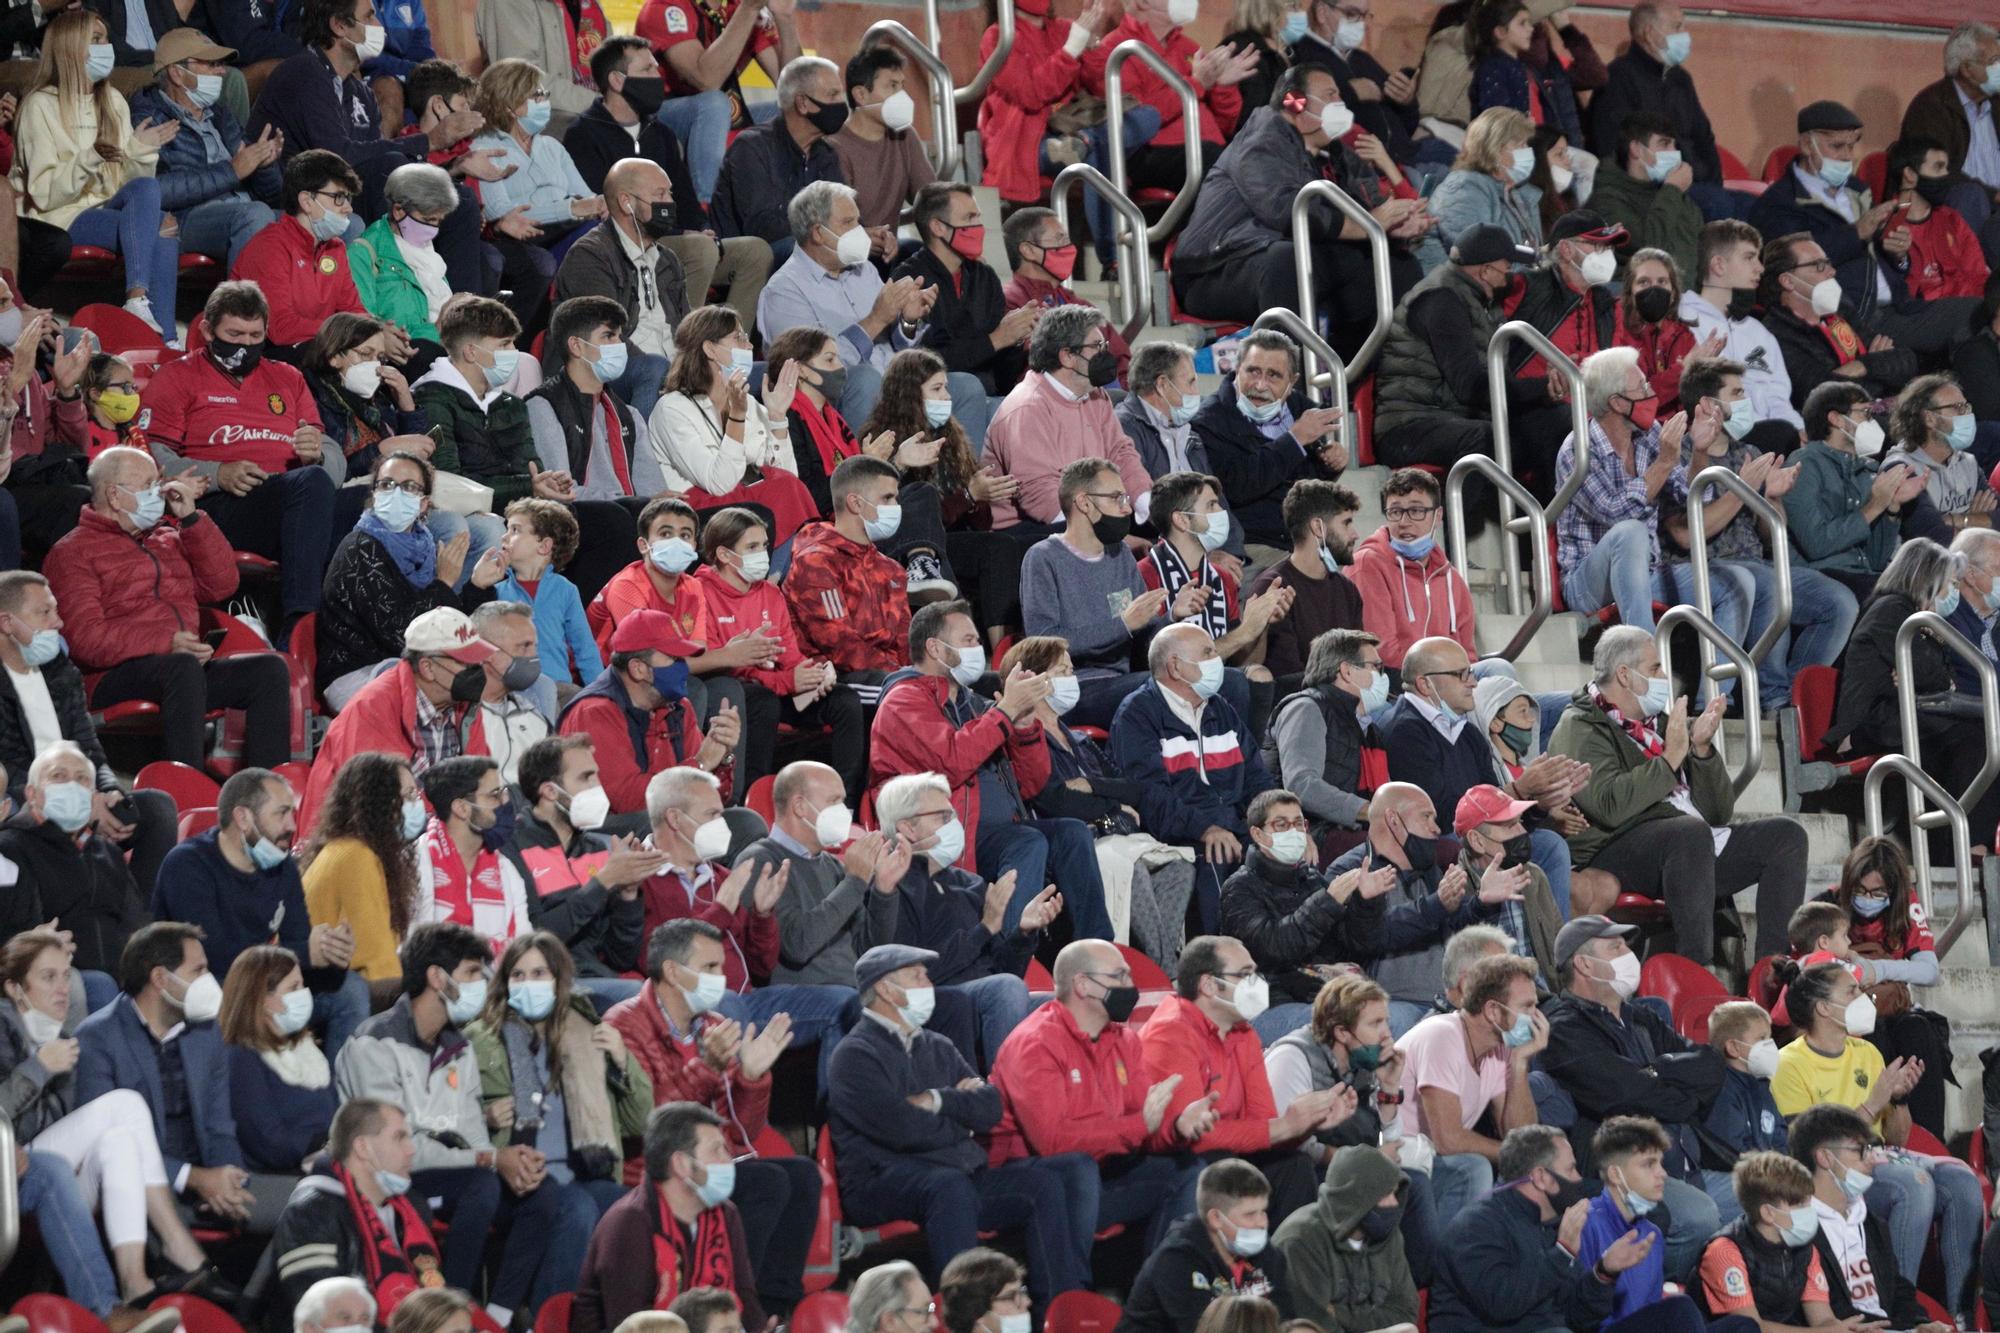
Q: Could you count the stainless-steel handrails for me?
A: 12